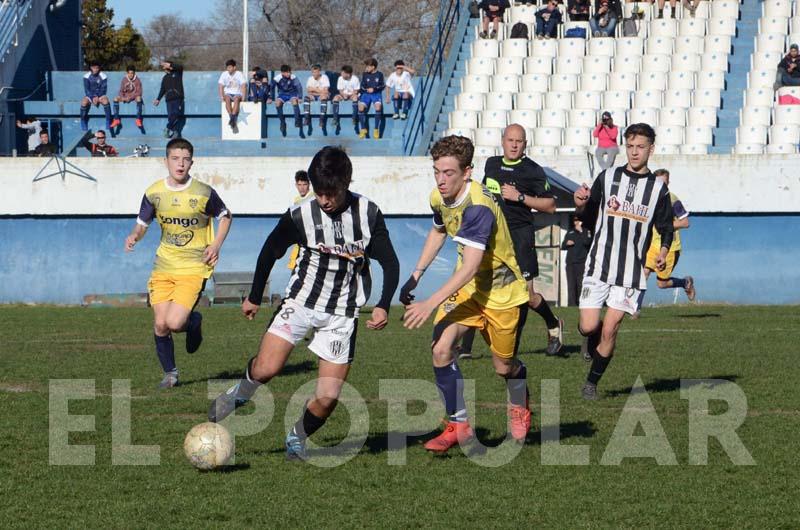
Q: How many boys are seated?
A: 9